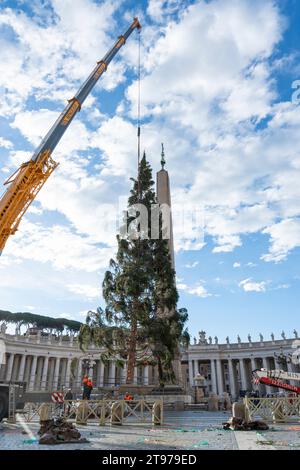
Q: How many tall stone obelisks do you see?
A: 1